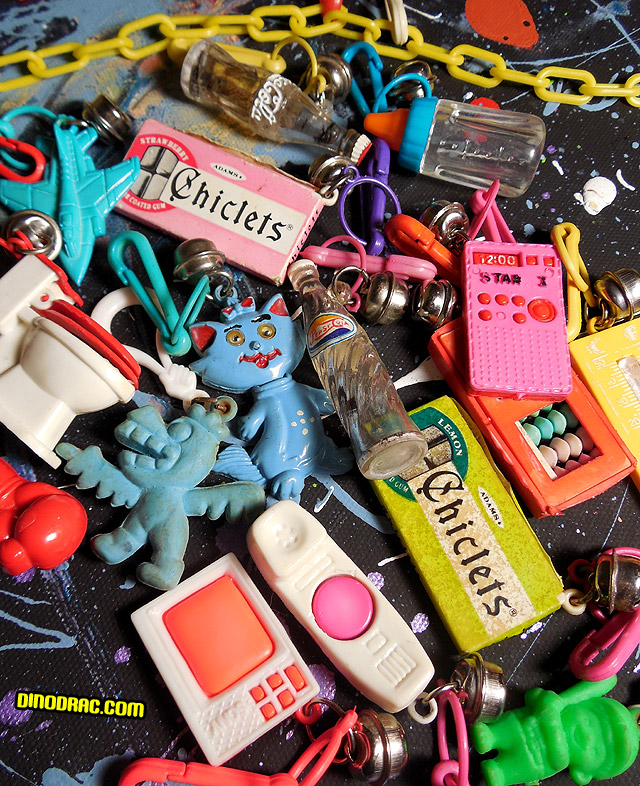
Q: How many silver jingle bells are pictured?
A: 13